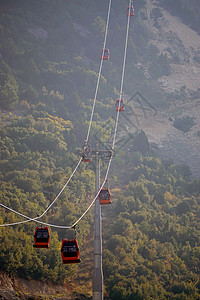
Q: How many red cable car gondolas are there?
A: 7